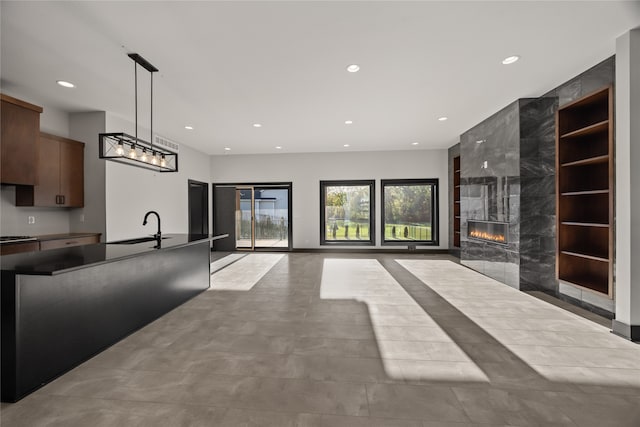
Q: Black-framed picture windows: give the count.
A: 2